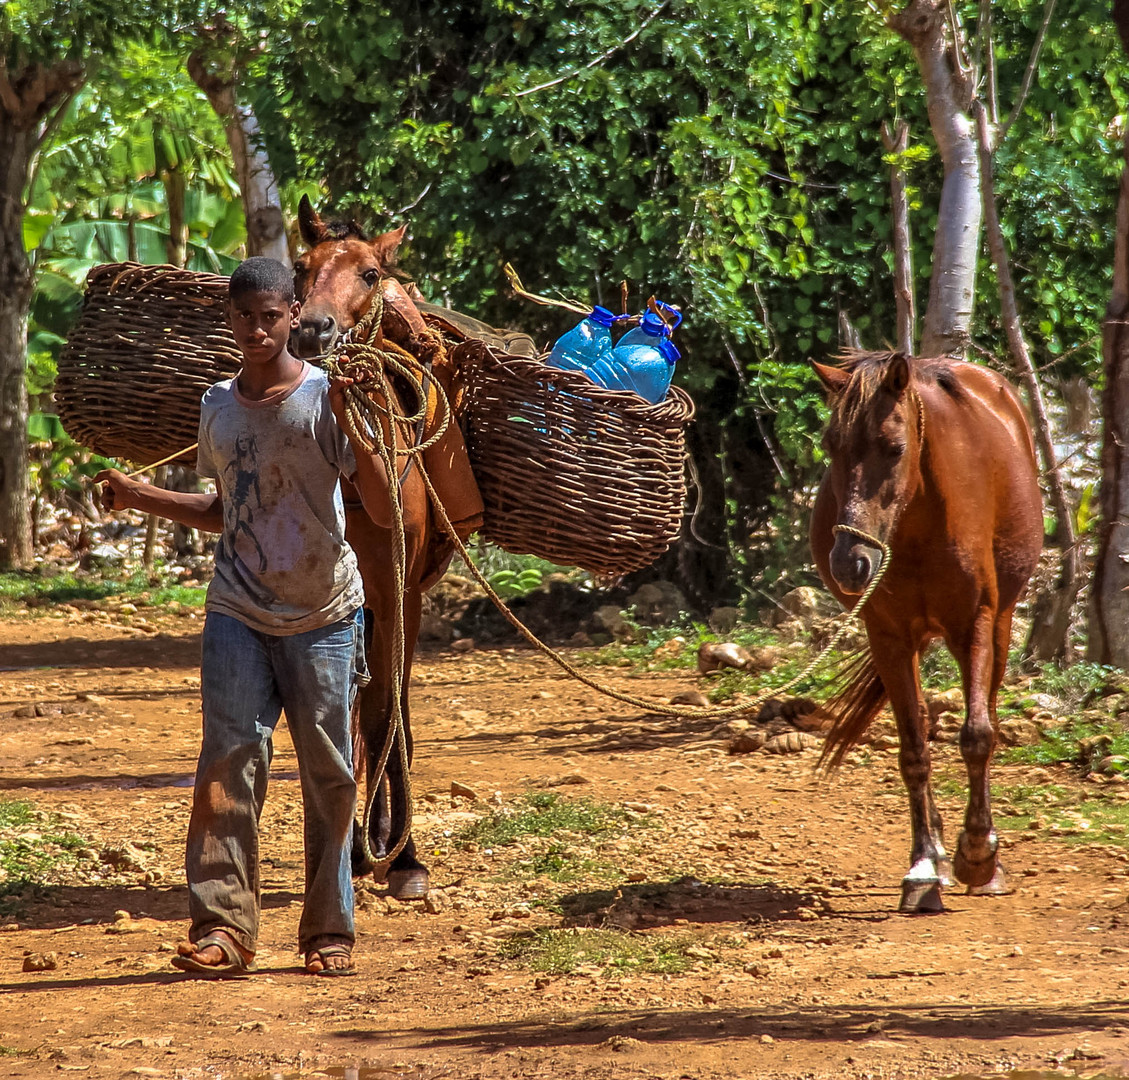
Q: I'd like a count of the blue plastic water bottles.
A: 3